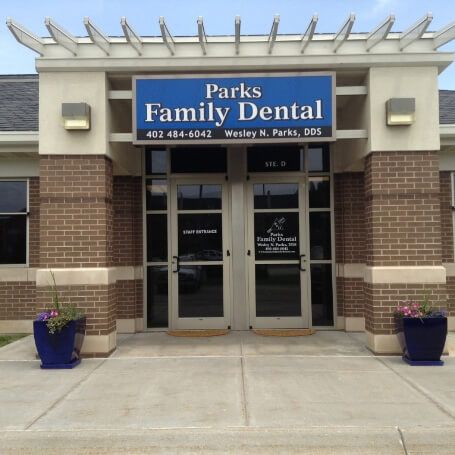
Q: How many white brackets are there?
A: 13